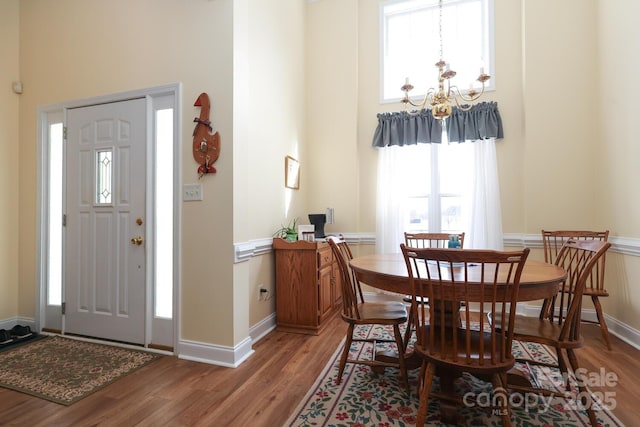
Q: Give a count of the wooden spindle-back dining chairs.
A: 5